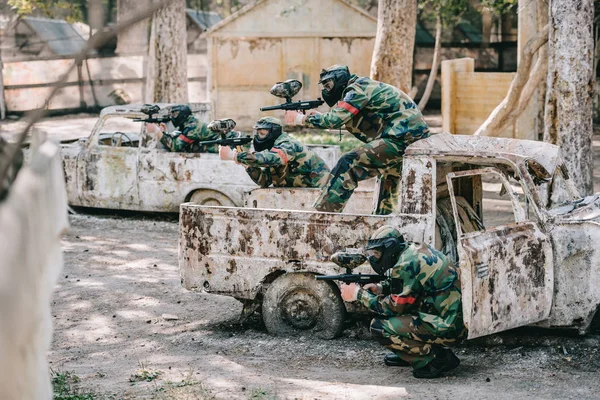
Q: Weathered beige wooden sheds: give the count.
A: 1